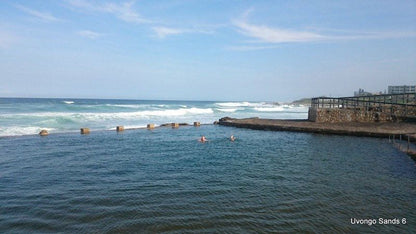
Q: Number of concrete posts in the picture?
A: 6